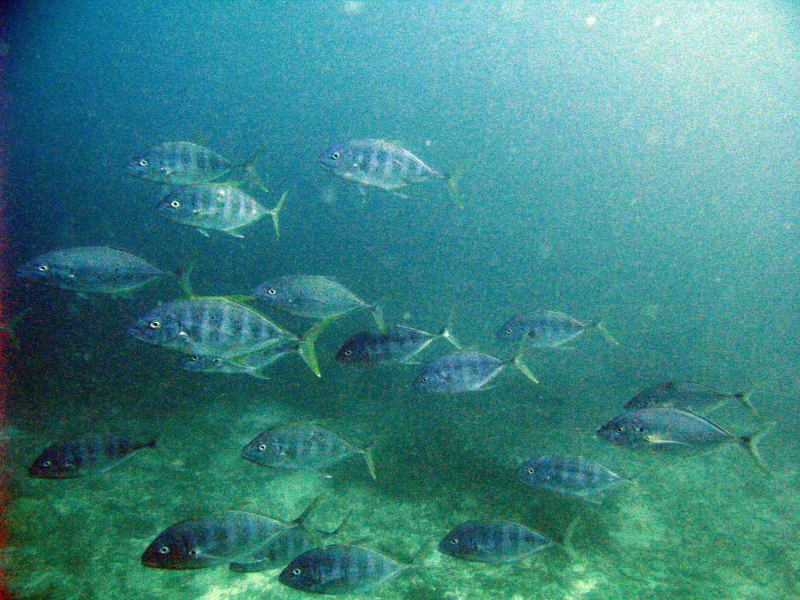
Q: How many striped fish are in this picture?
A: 14